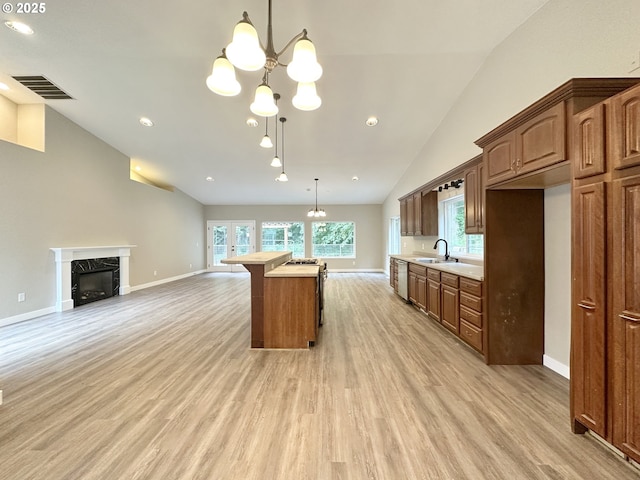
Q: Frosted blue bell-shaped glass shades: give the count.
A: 0